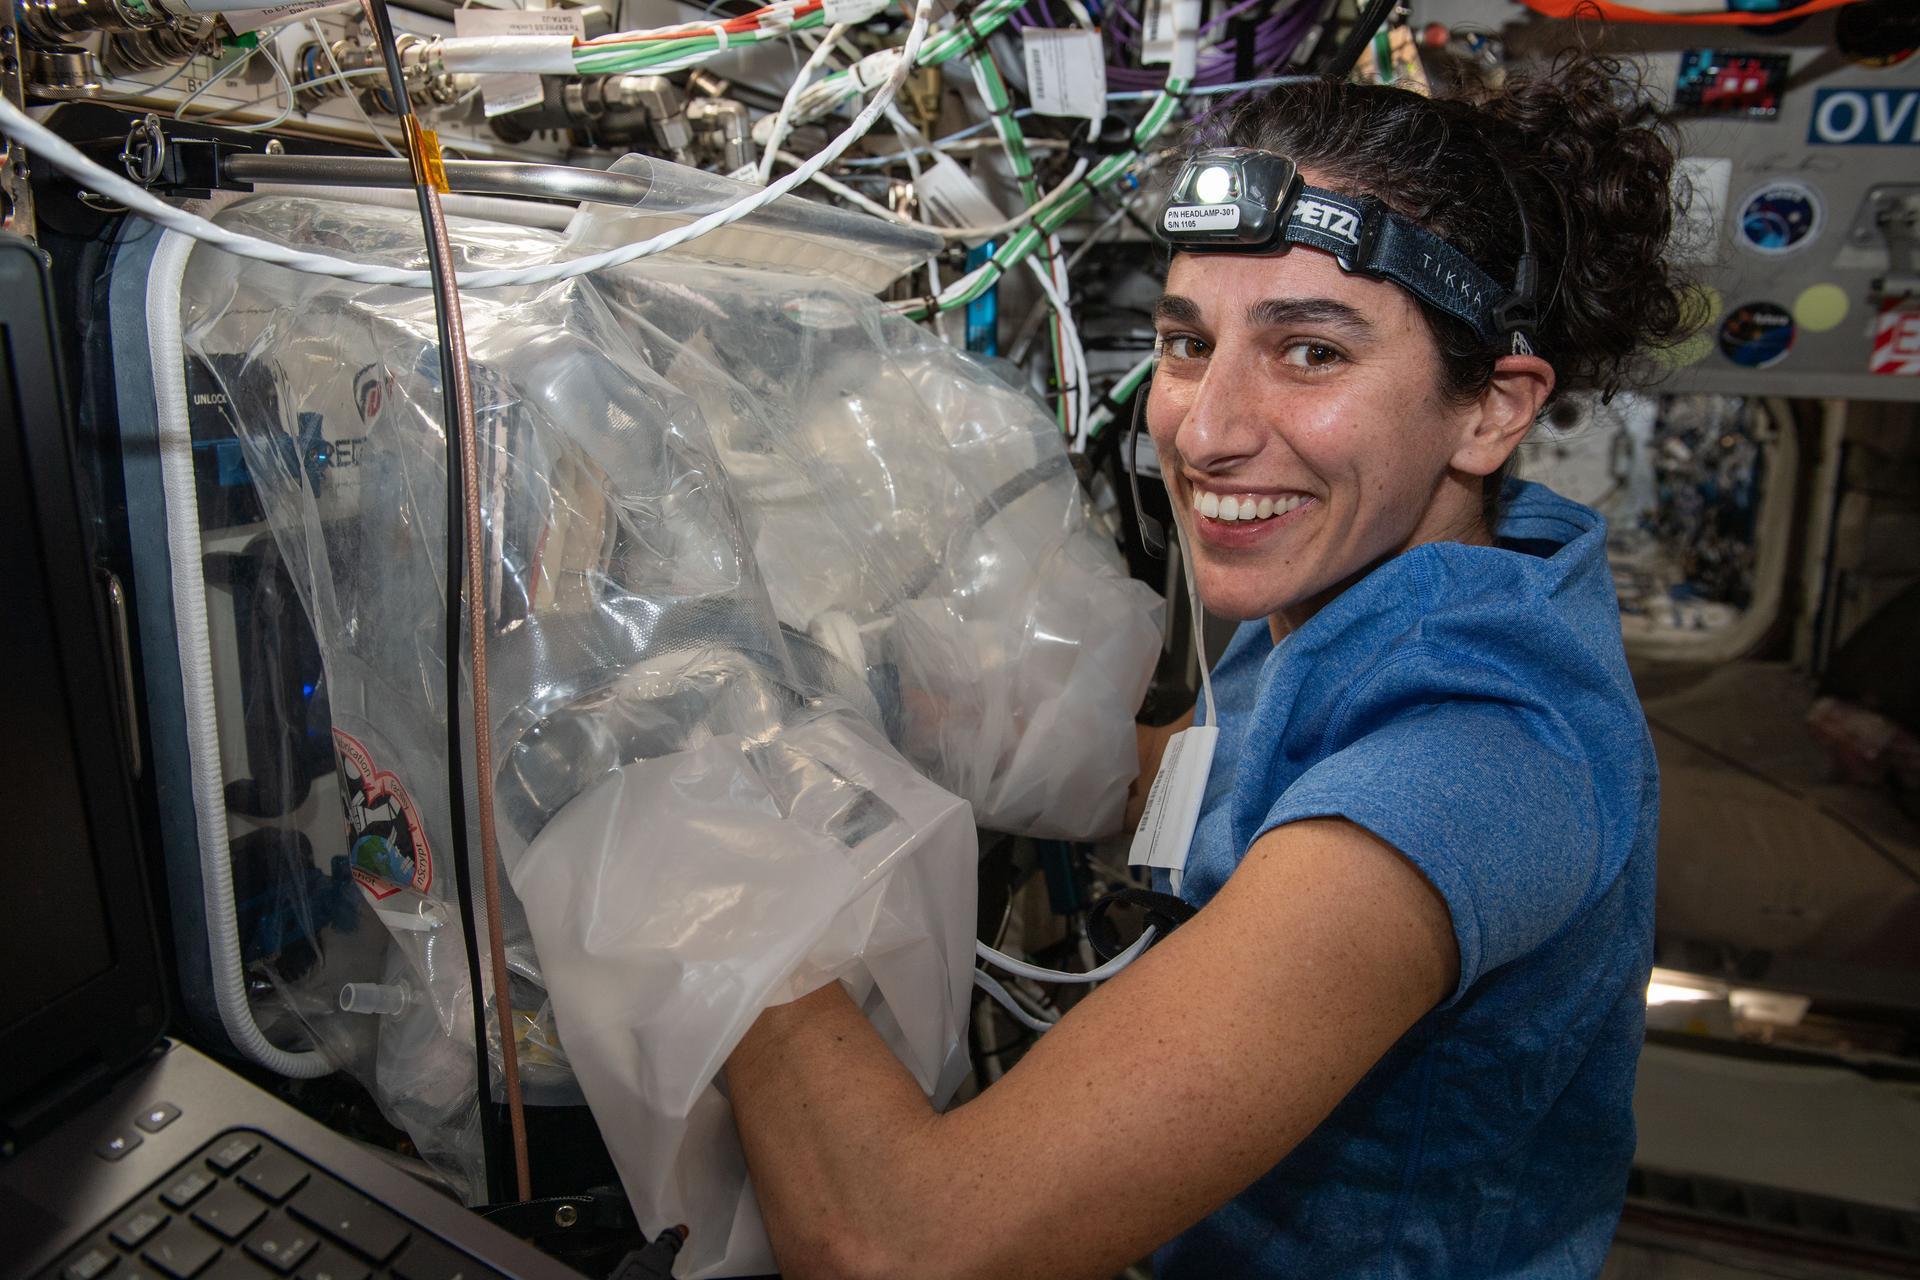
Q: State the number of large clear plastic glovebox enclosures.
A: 1